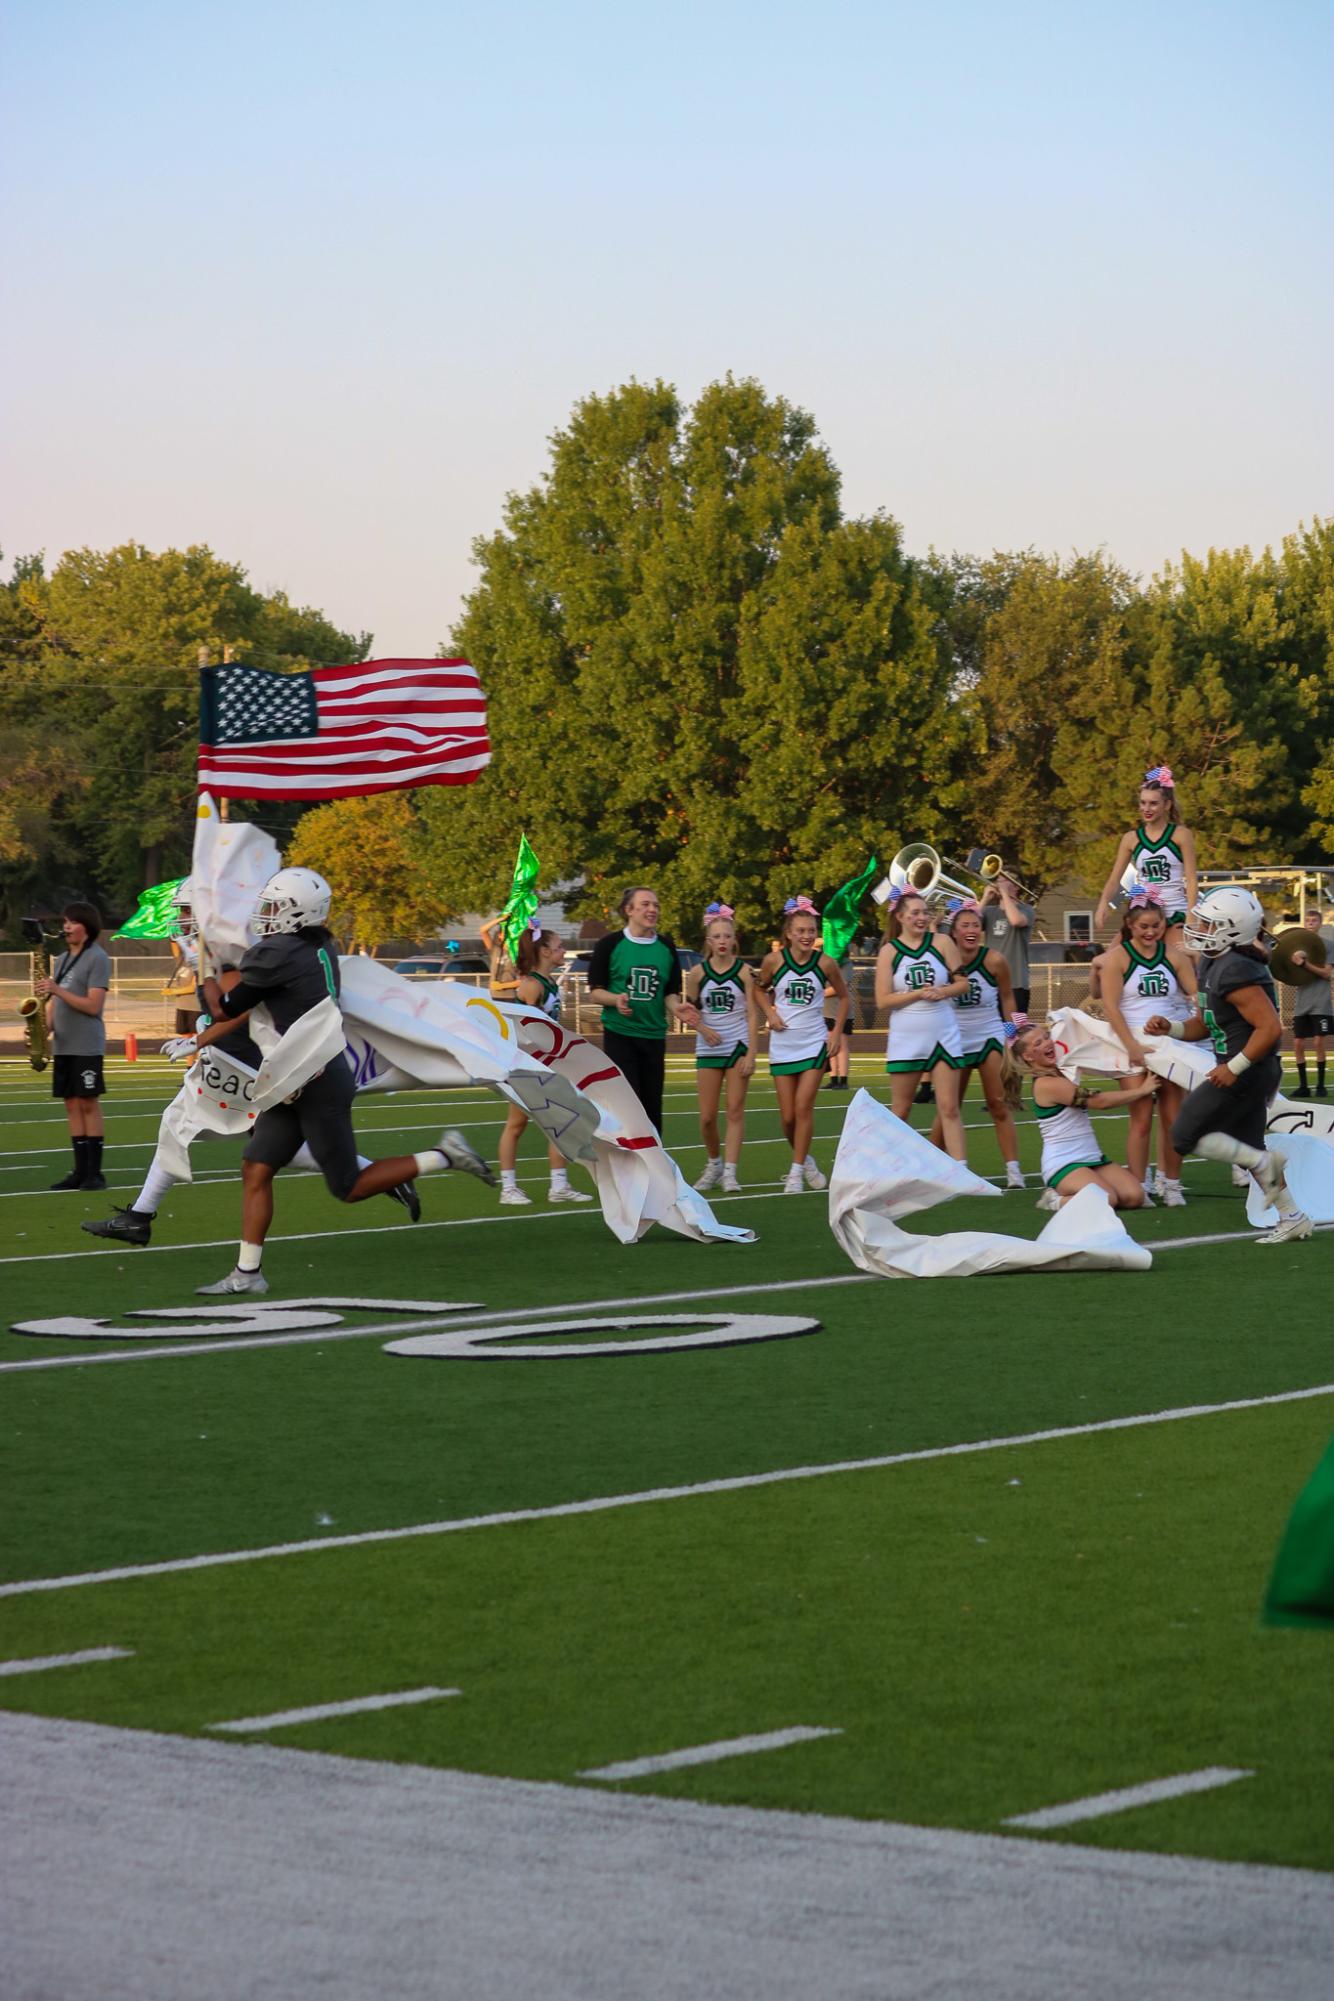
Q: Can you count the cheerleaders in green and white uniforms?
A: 8